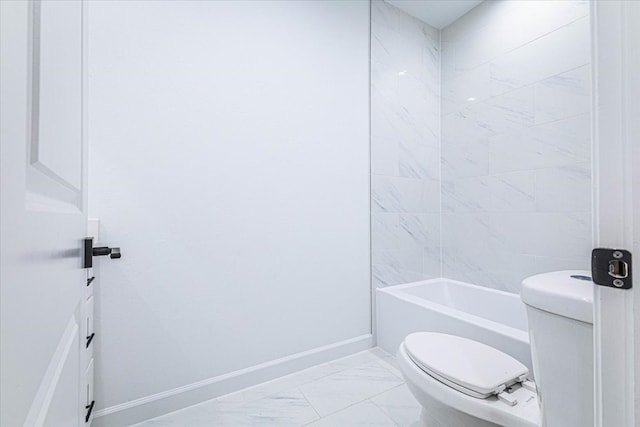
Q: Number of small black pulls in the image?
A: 3